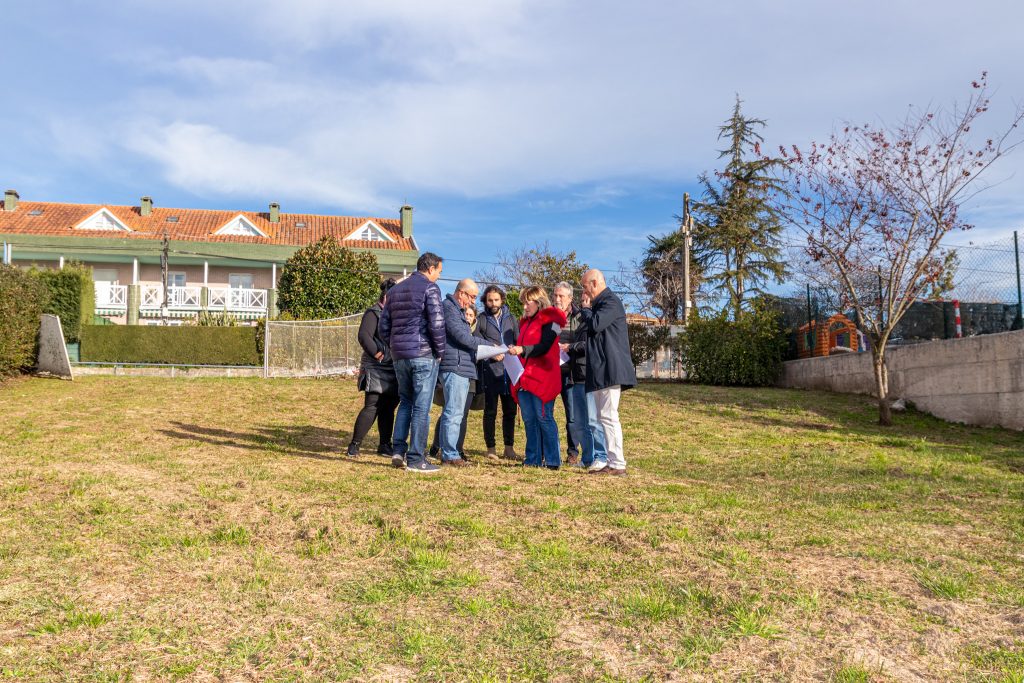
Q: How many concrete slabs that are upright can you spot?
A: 1